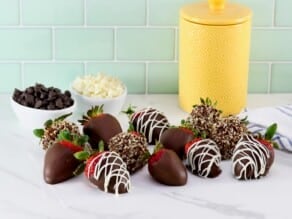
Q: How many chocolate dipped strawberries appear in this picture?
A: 12